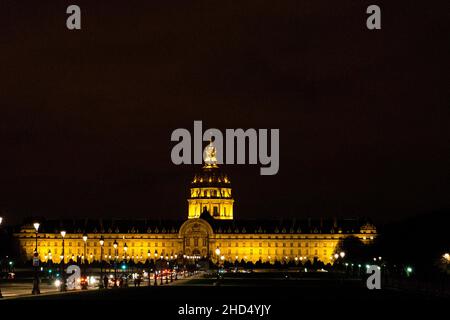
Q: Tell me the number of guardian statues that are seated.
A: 0